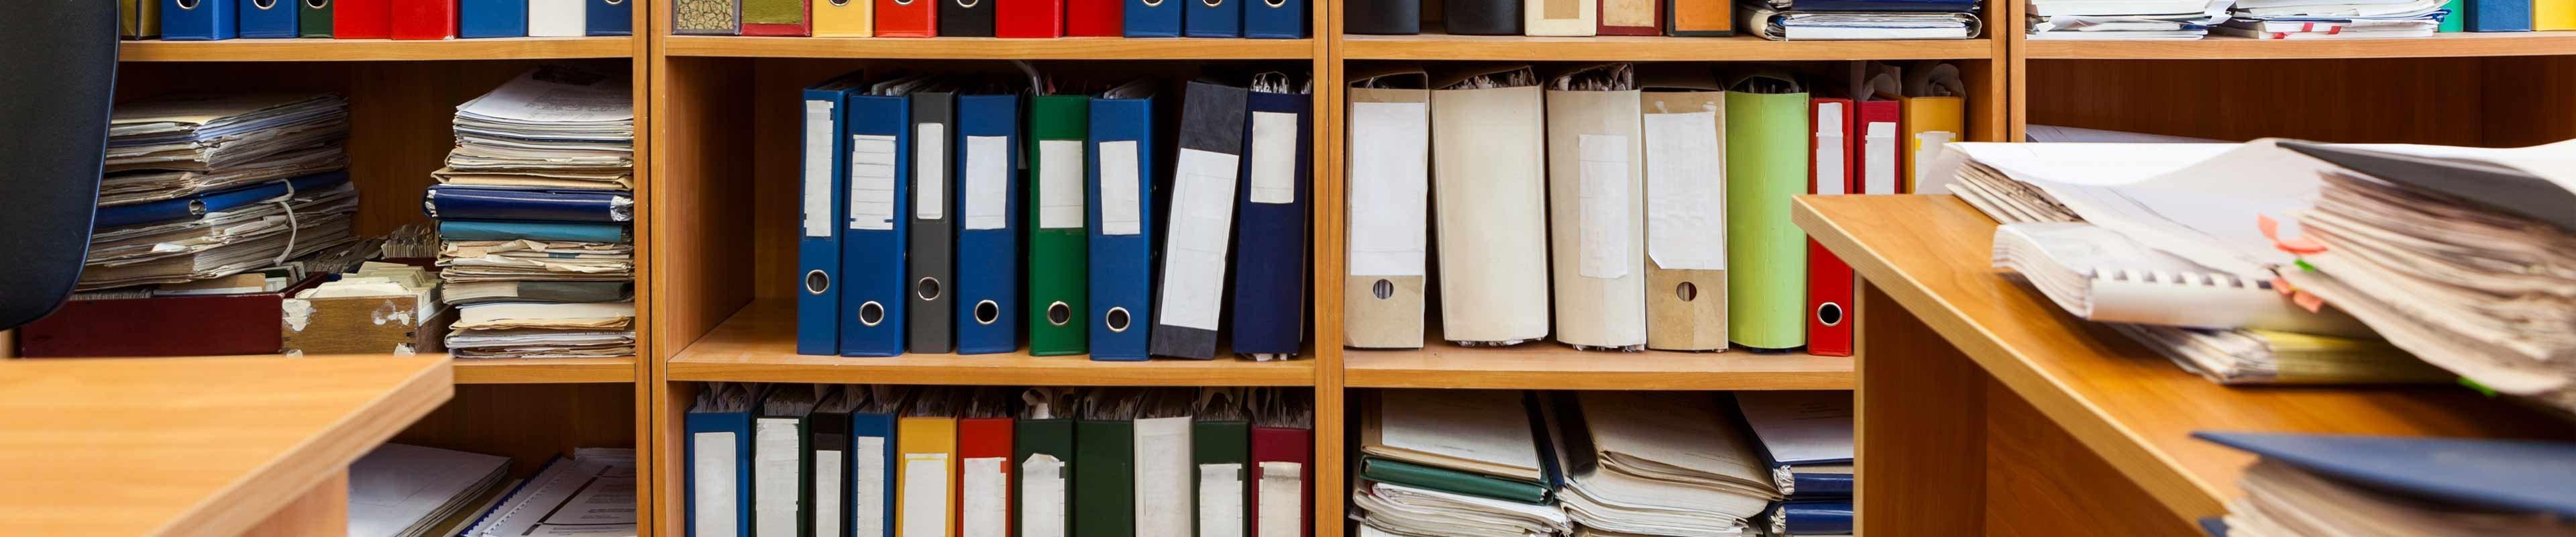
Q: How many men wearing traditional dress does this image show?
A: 0